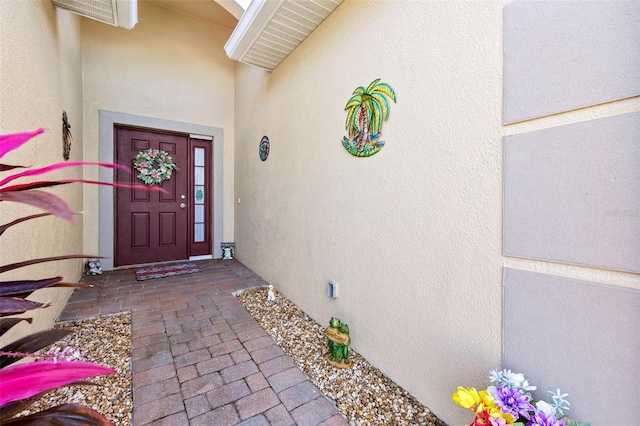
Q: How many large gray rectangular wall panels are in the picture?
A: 3